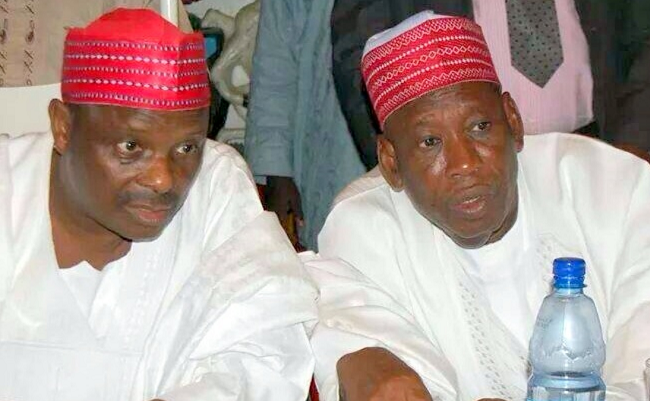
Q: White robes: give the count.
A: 2